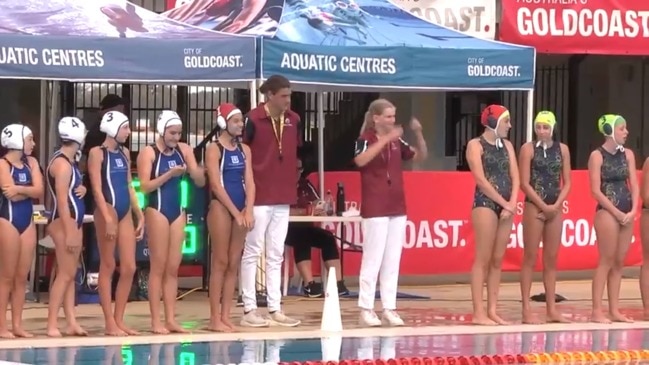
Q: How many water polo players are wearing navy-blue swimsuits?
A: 5